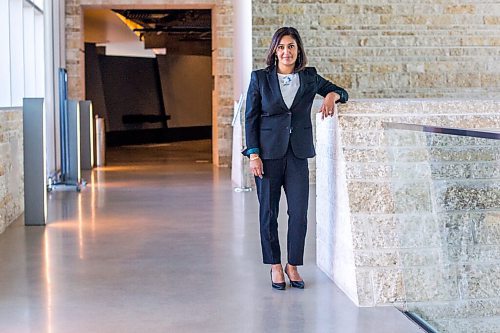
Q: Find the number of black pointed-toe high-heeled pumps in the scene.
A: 2